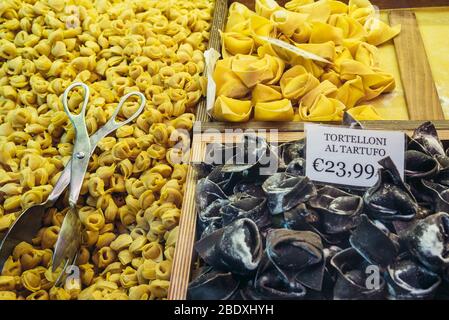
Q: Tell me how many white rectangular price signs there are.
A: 1